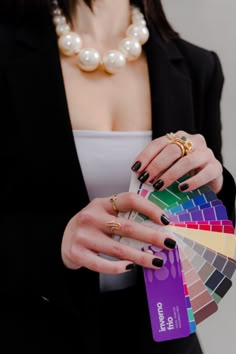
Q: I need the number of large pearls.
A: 5